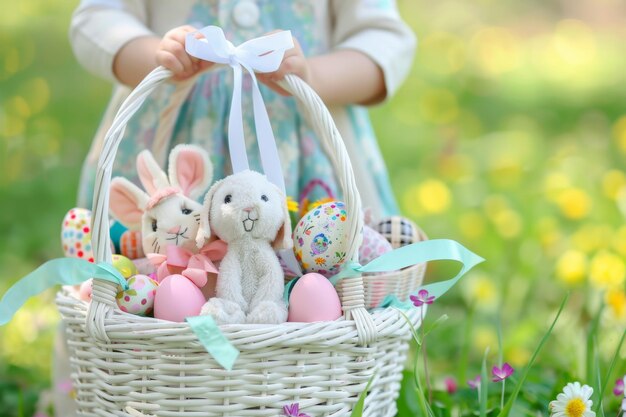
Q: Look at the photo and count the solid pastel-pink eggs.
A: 2